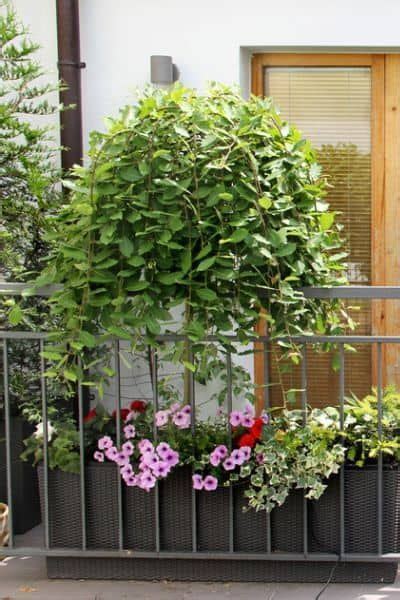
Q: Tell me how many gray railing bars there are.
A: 11